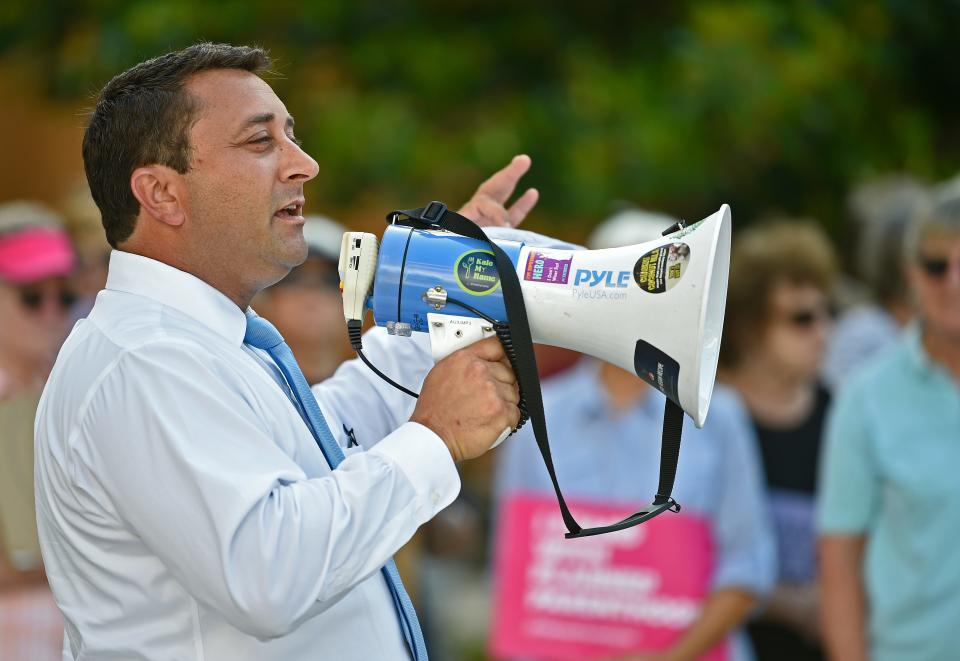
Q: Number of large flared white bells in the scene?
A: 1